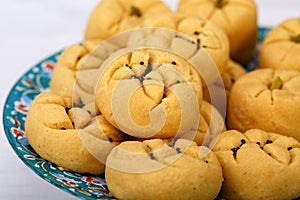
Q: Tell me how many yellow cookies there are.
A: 12